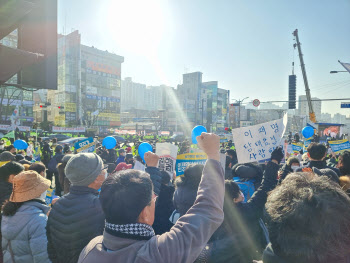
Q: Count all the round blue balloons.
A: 5